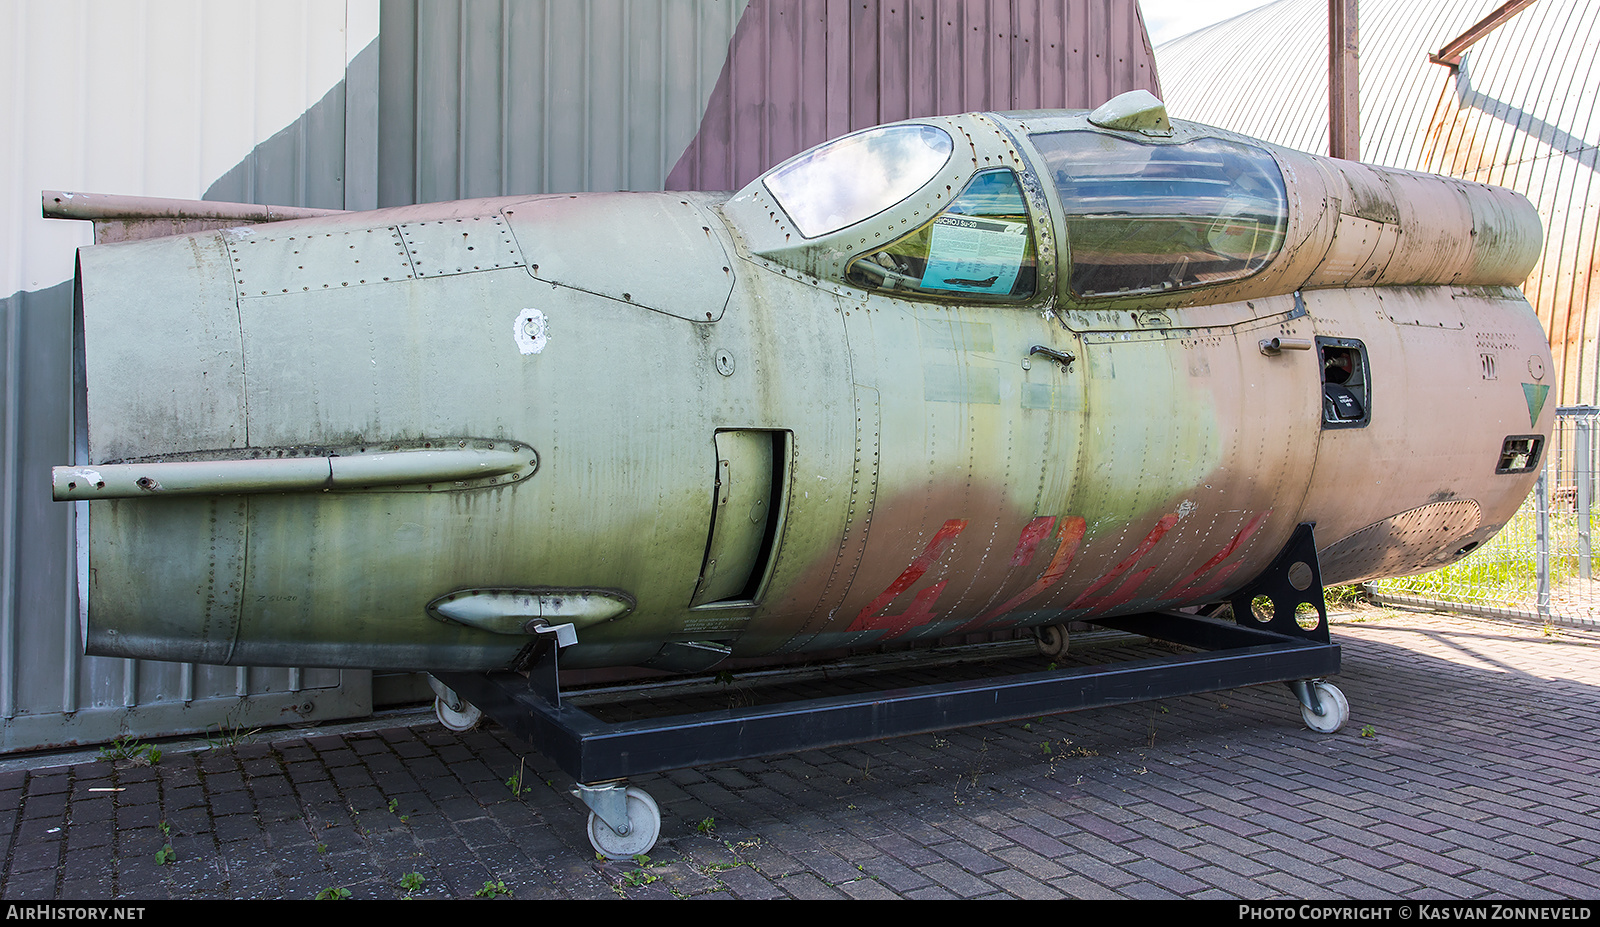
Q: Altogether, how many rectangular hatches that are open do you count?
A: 3